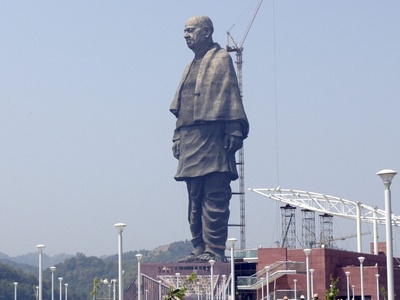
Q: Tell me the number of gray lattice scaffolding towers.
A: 3